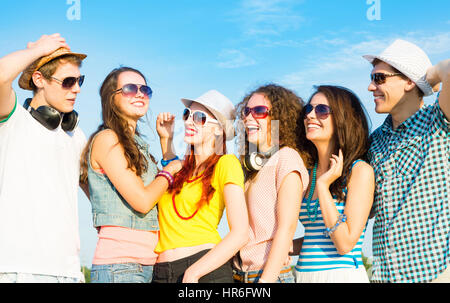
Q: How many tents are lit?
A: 0